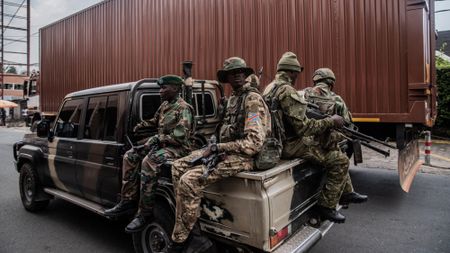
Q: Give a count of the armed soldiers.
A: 4